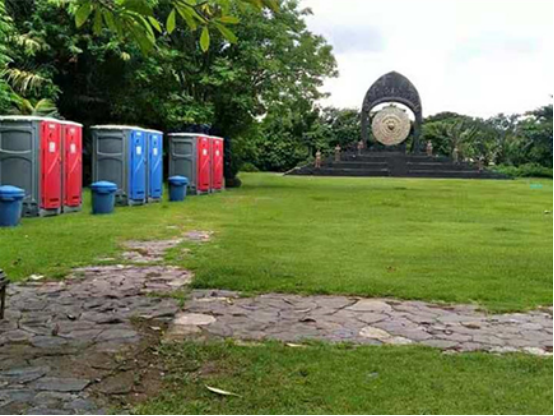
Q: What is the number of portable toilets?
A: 6